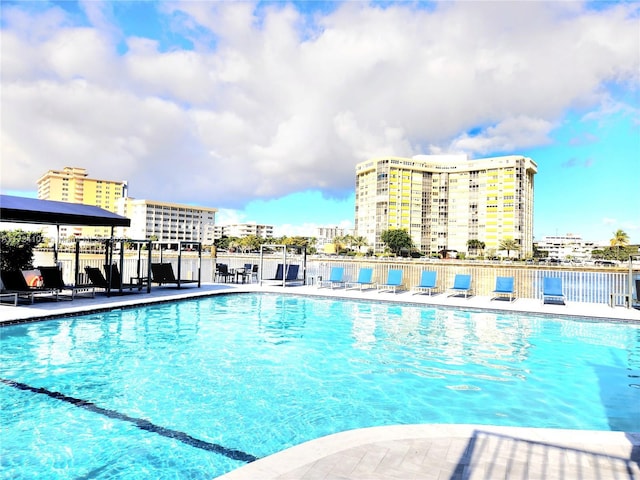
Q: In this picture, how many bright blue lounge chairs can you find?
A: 7